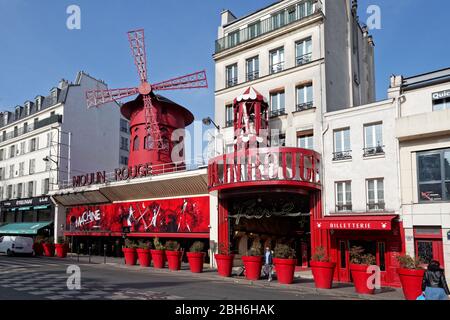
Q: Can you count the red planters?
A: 14